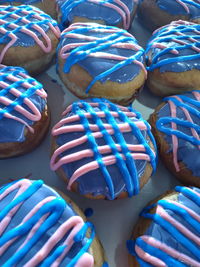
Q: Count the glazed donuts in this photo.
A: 11